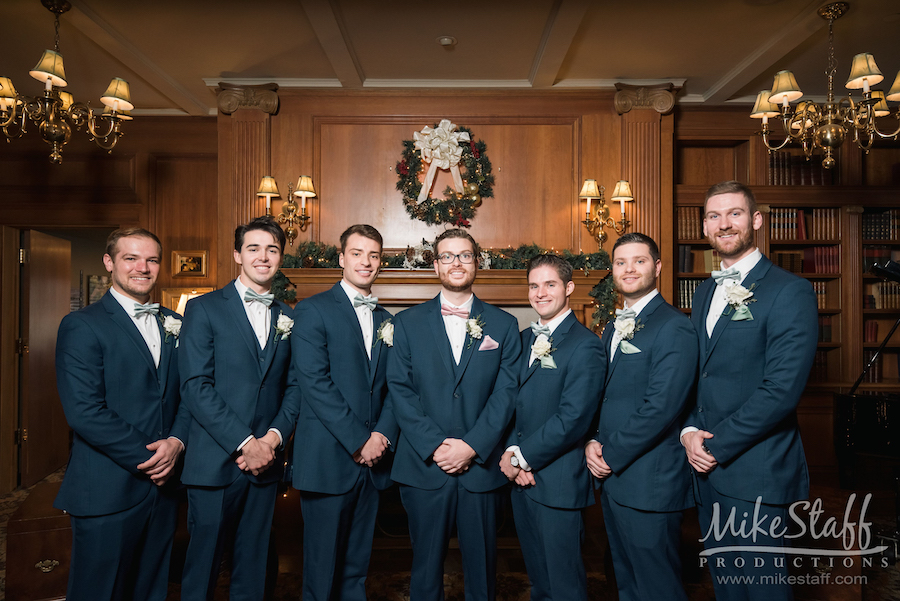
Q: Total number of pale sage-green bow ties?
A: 6